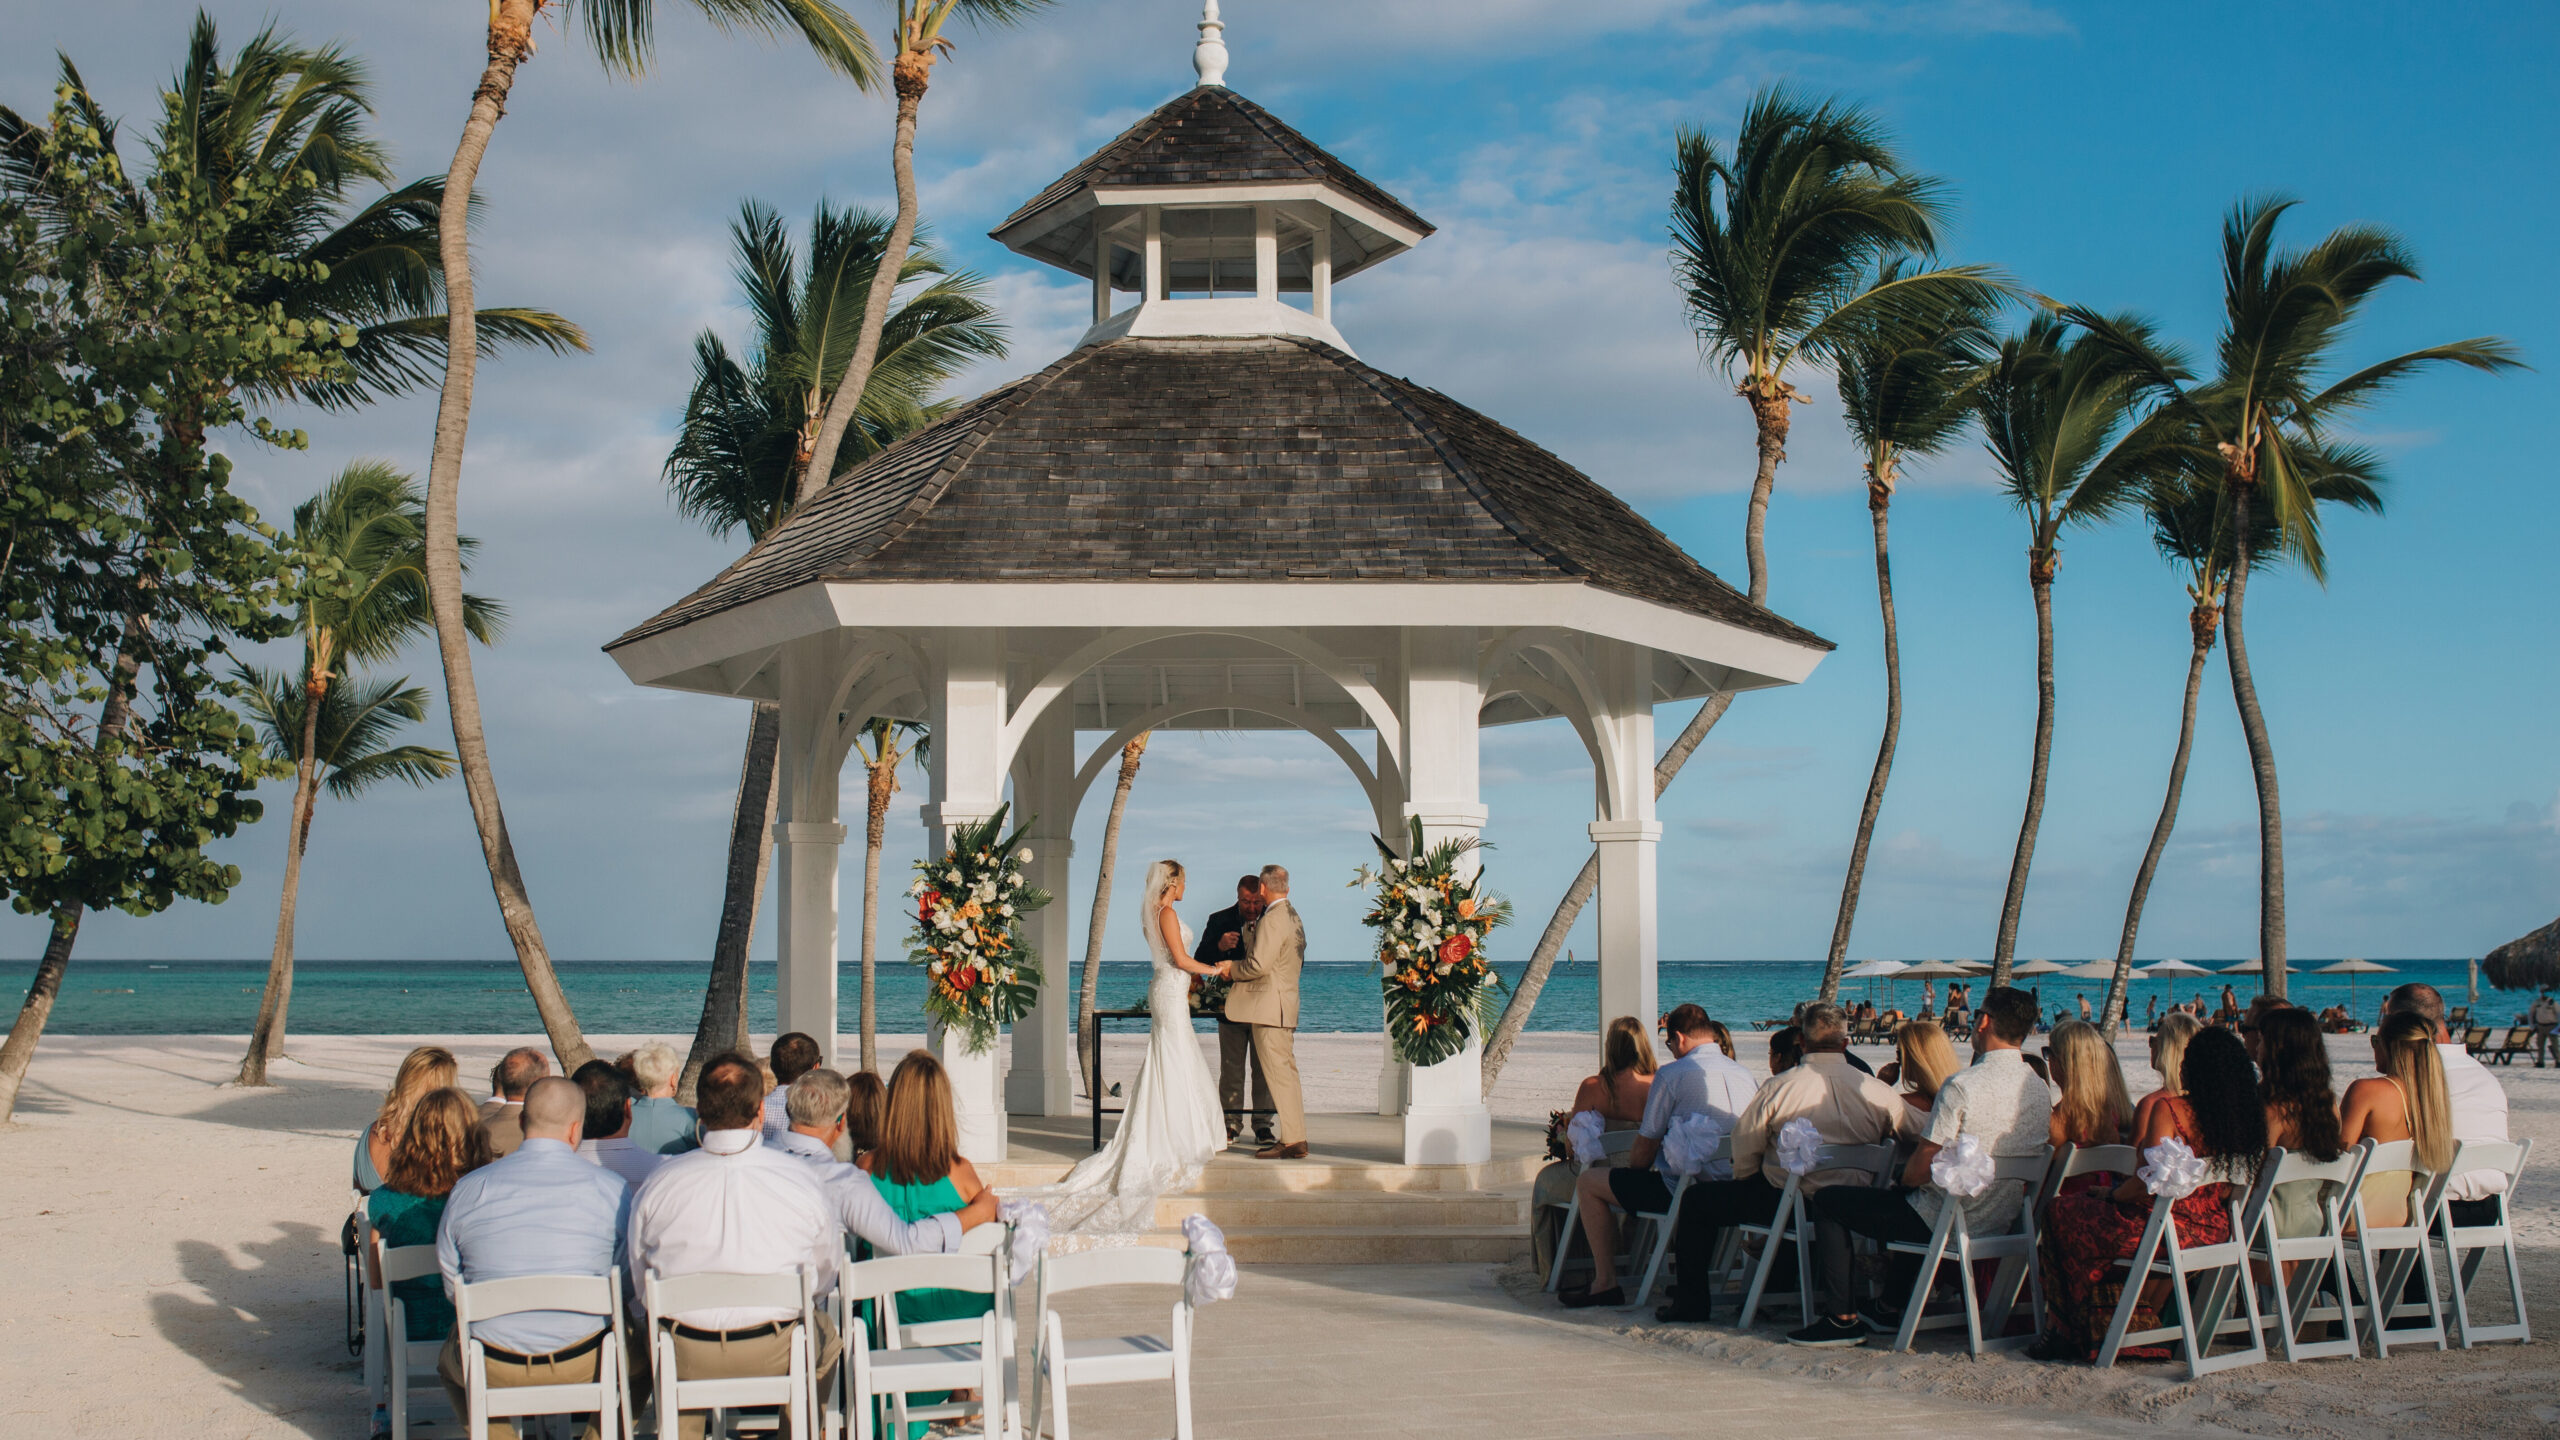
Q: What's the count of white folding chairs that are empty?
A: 2